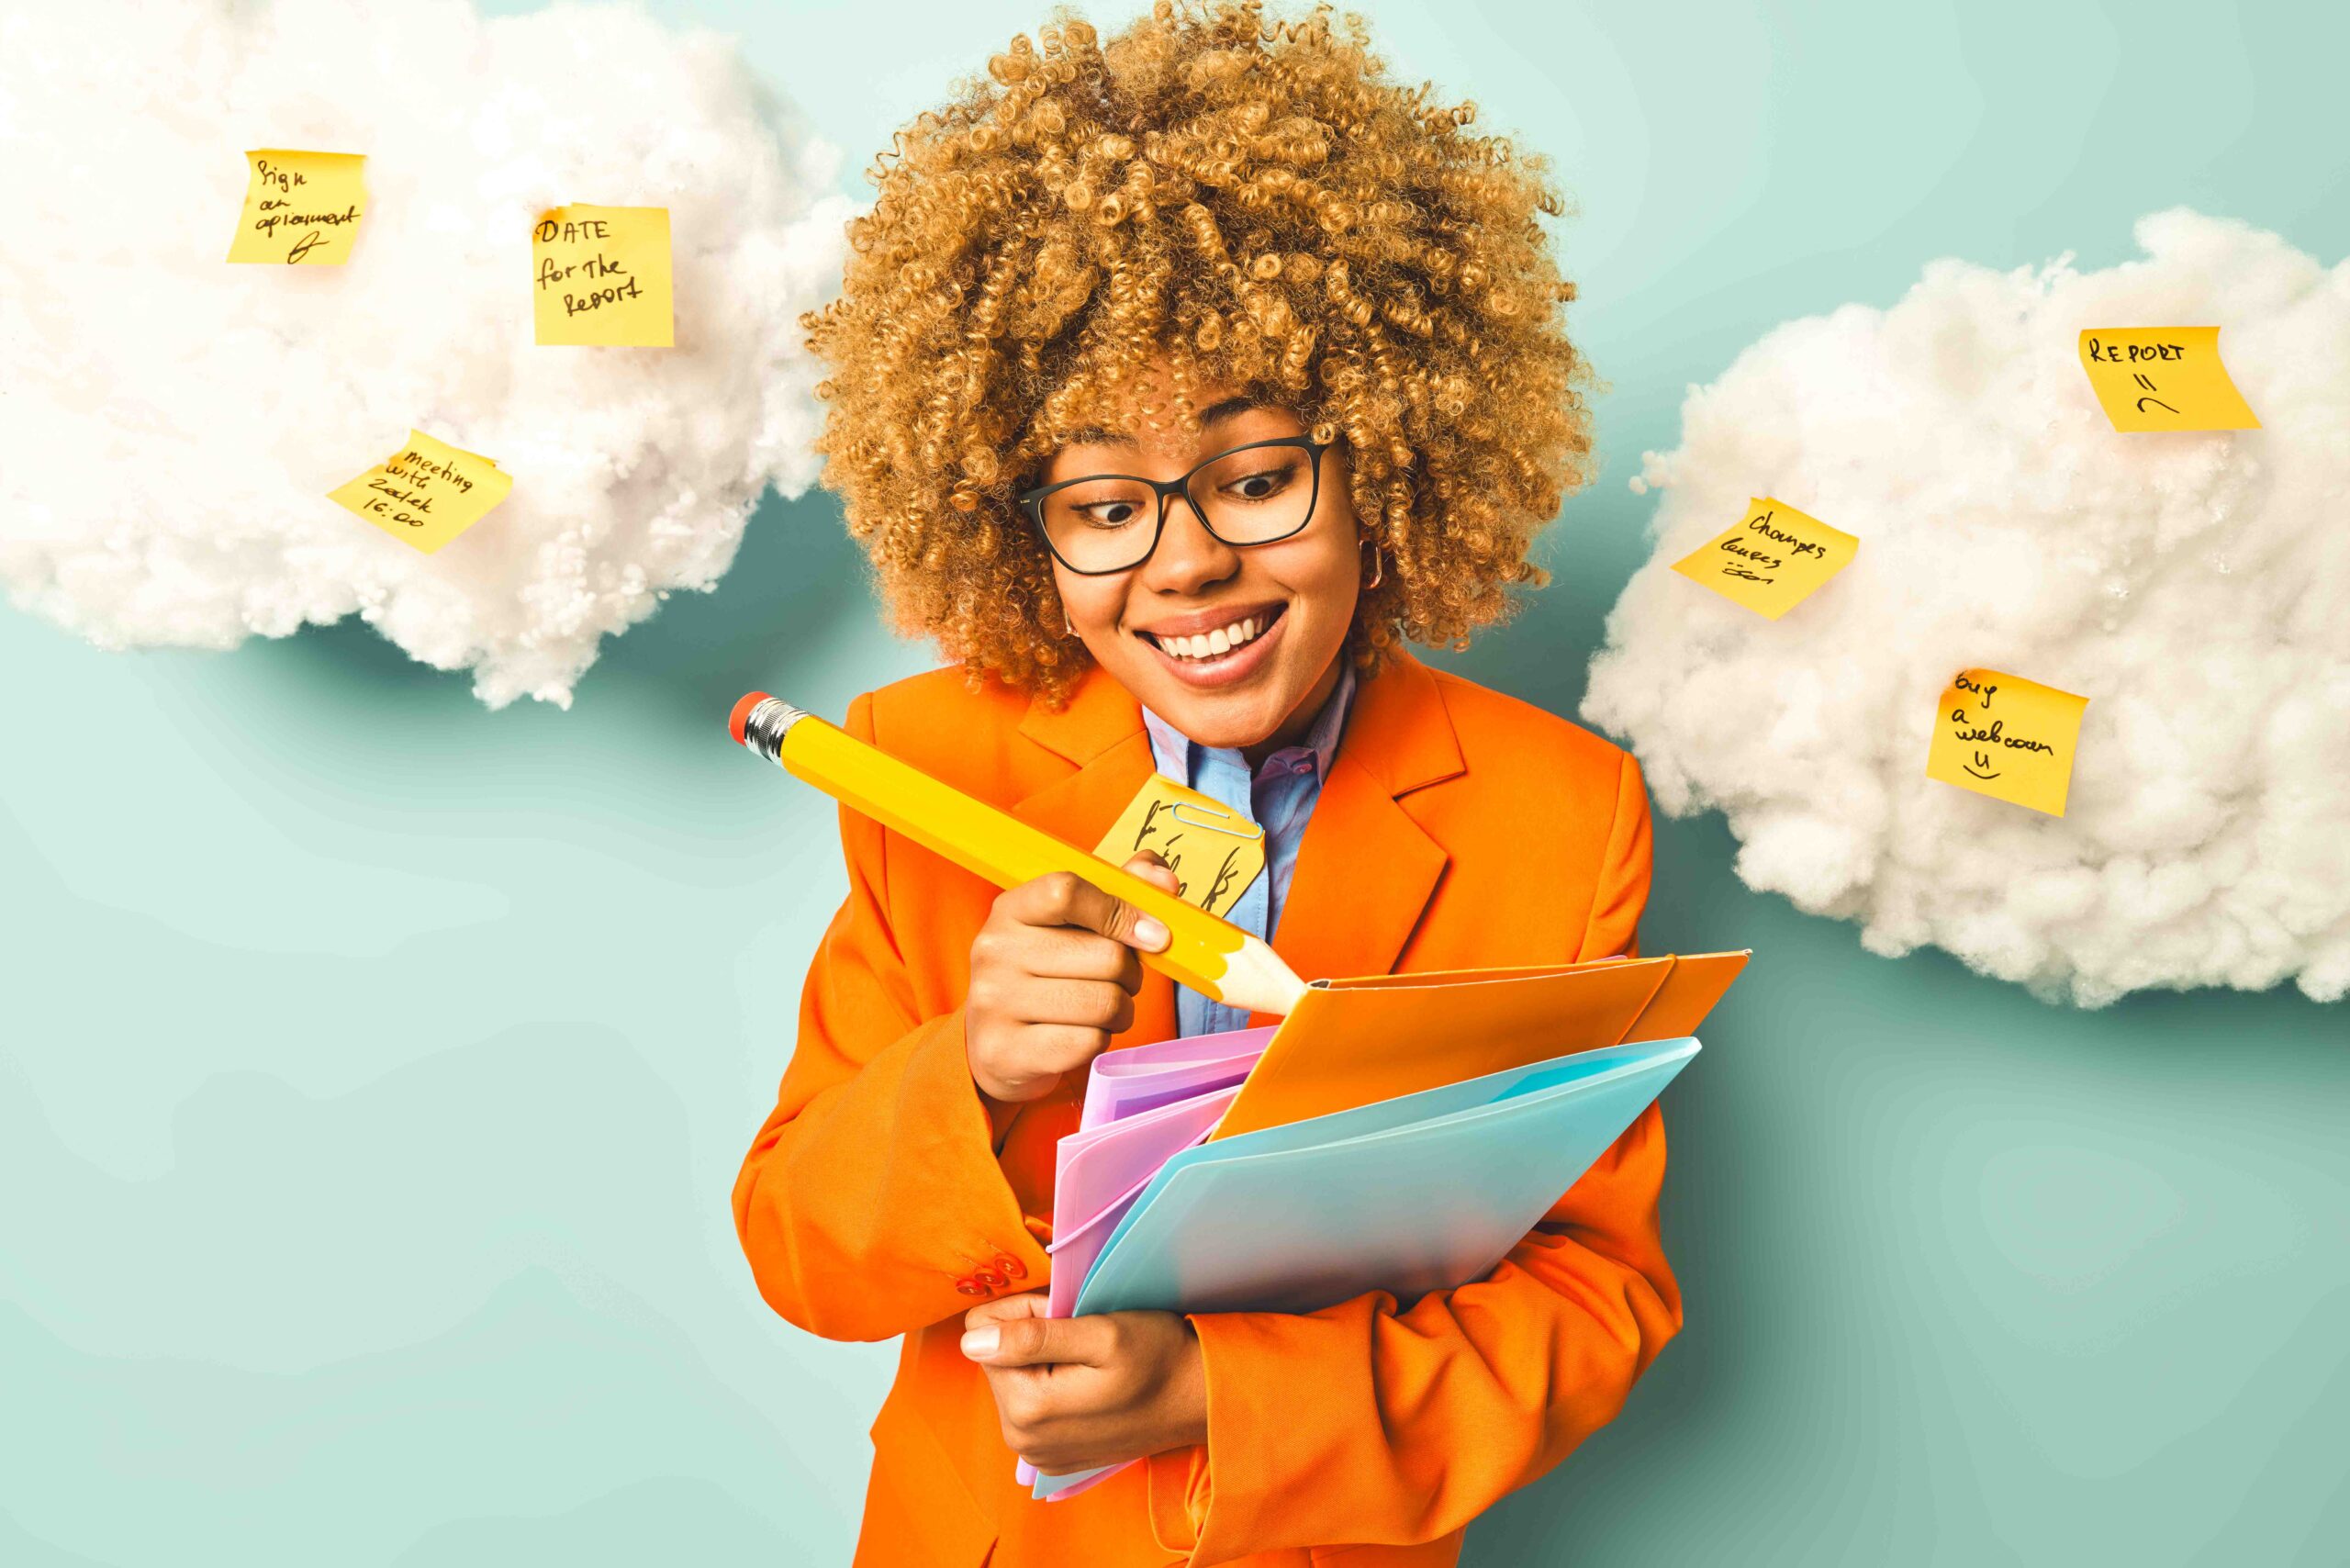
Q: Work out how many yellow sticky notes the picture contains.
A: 7